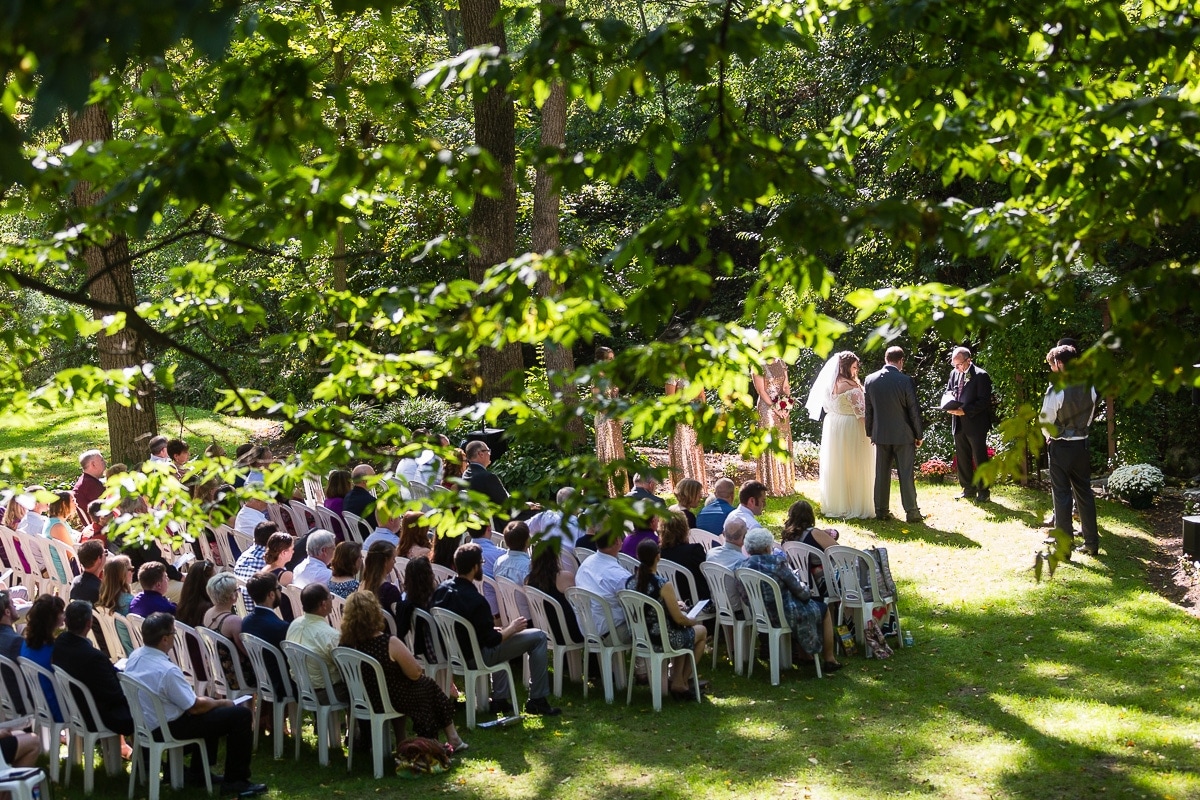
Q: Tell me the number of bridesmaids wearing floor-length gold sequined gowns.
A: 3